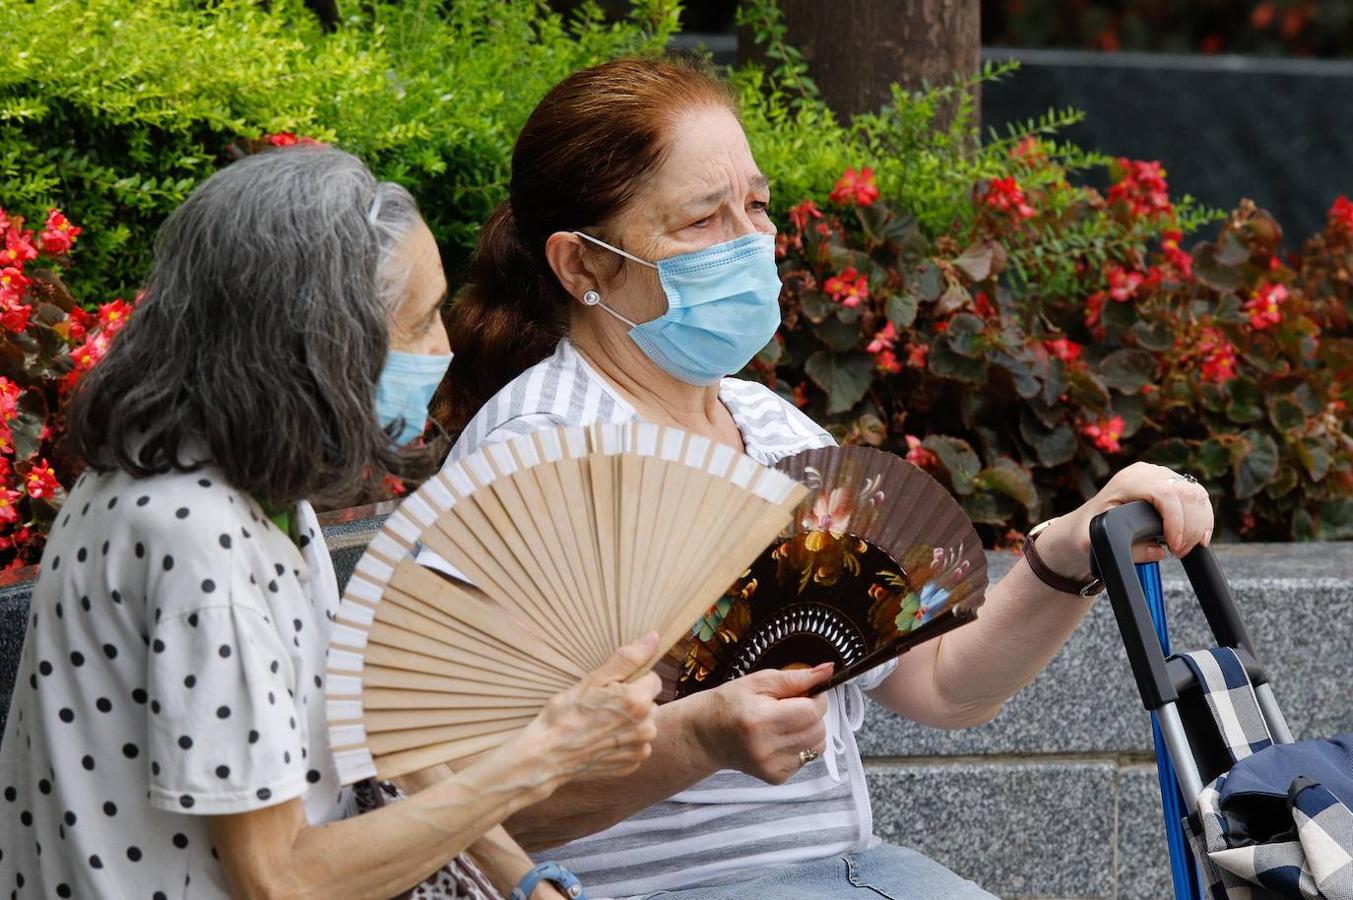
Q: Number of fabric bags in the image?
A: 1